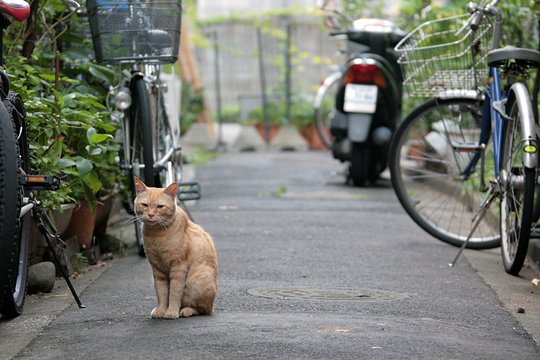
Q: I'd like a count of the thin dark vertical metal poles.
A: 3